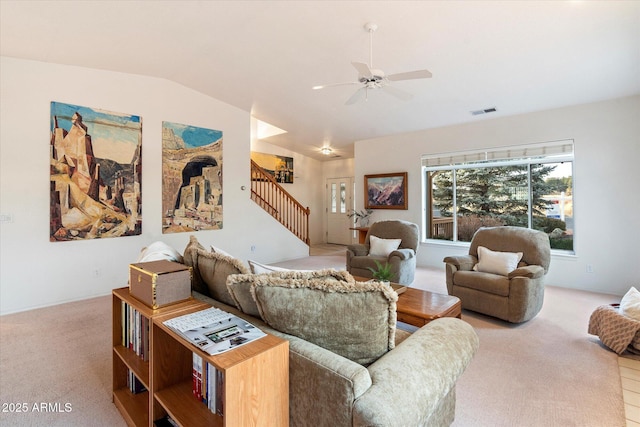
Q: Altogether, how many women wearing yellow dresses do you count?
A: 0